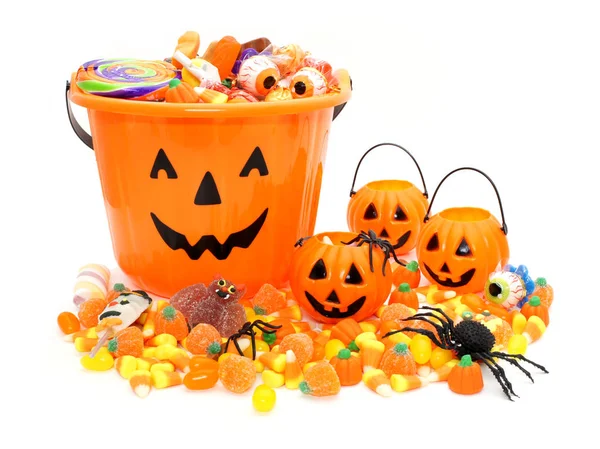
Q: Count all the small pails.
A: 3